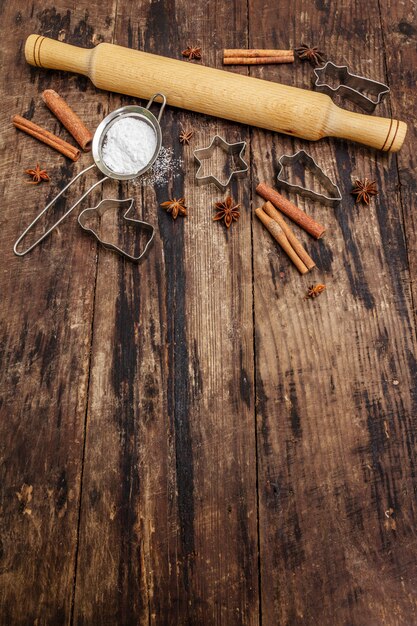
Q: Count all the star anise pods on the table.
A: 8